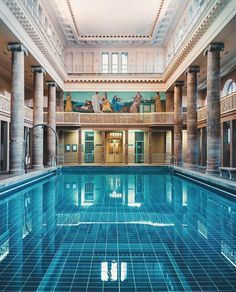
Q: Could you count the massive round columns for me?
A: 6